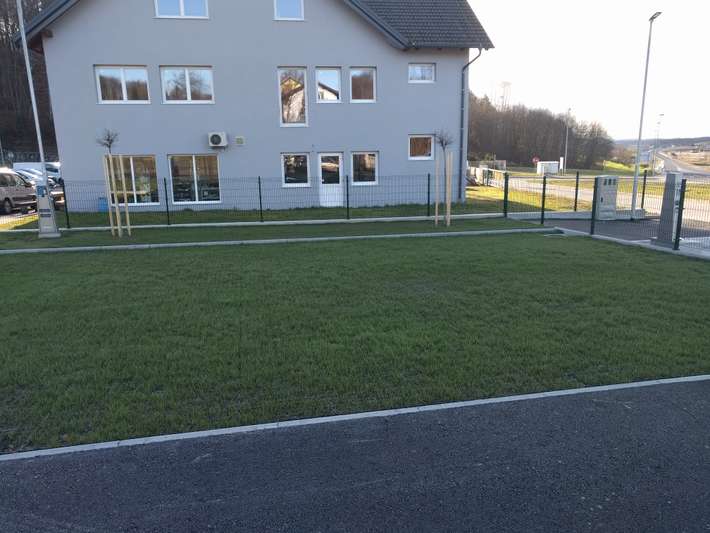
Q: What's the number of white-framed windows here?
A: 13